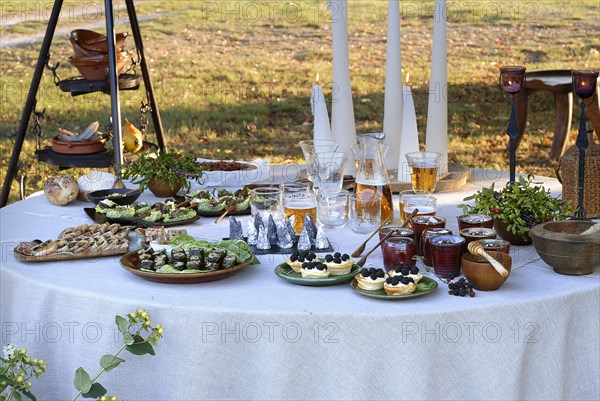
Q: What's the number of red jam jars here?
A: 8